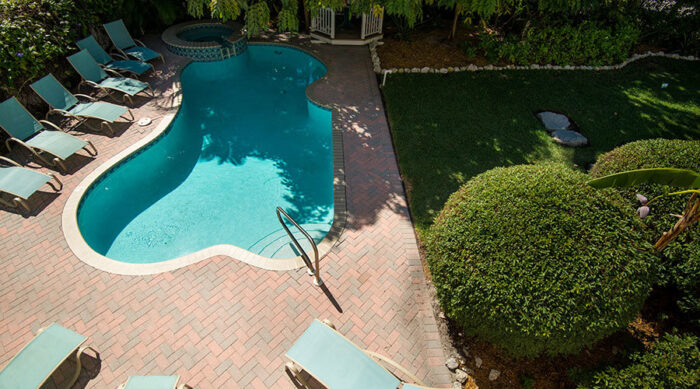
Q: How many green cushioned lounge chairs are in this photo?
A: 9